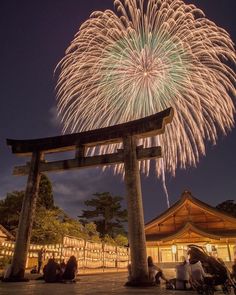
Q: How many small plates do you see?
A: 0